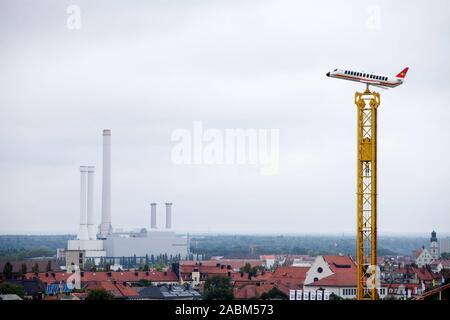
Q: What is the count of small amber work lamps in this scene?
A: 0